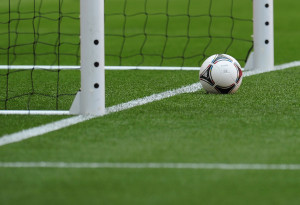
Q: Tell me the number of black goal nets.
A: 1